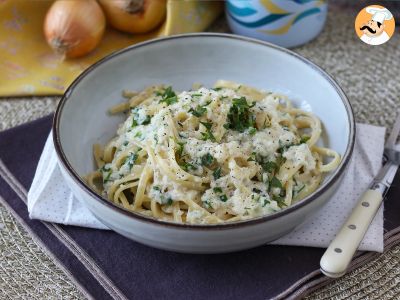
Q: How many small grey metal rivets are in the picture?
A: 3